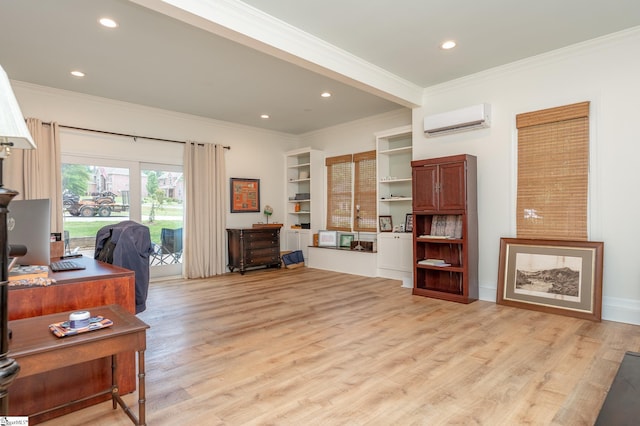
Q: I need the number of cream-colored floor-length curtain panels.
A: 2